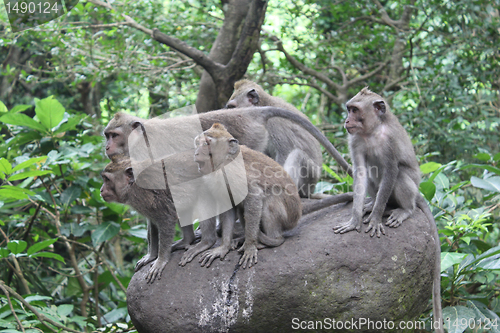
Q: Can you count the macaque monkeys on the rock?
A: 5